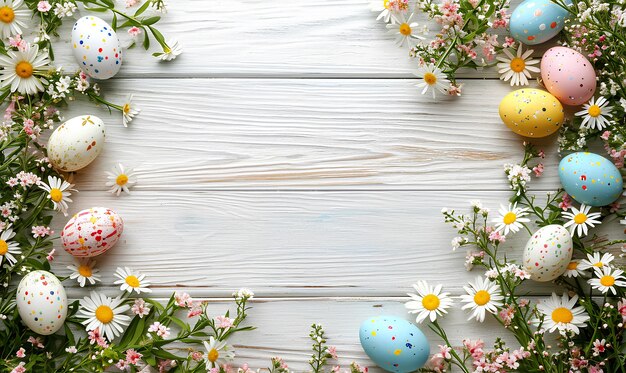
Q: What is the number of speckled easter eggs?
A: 10